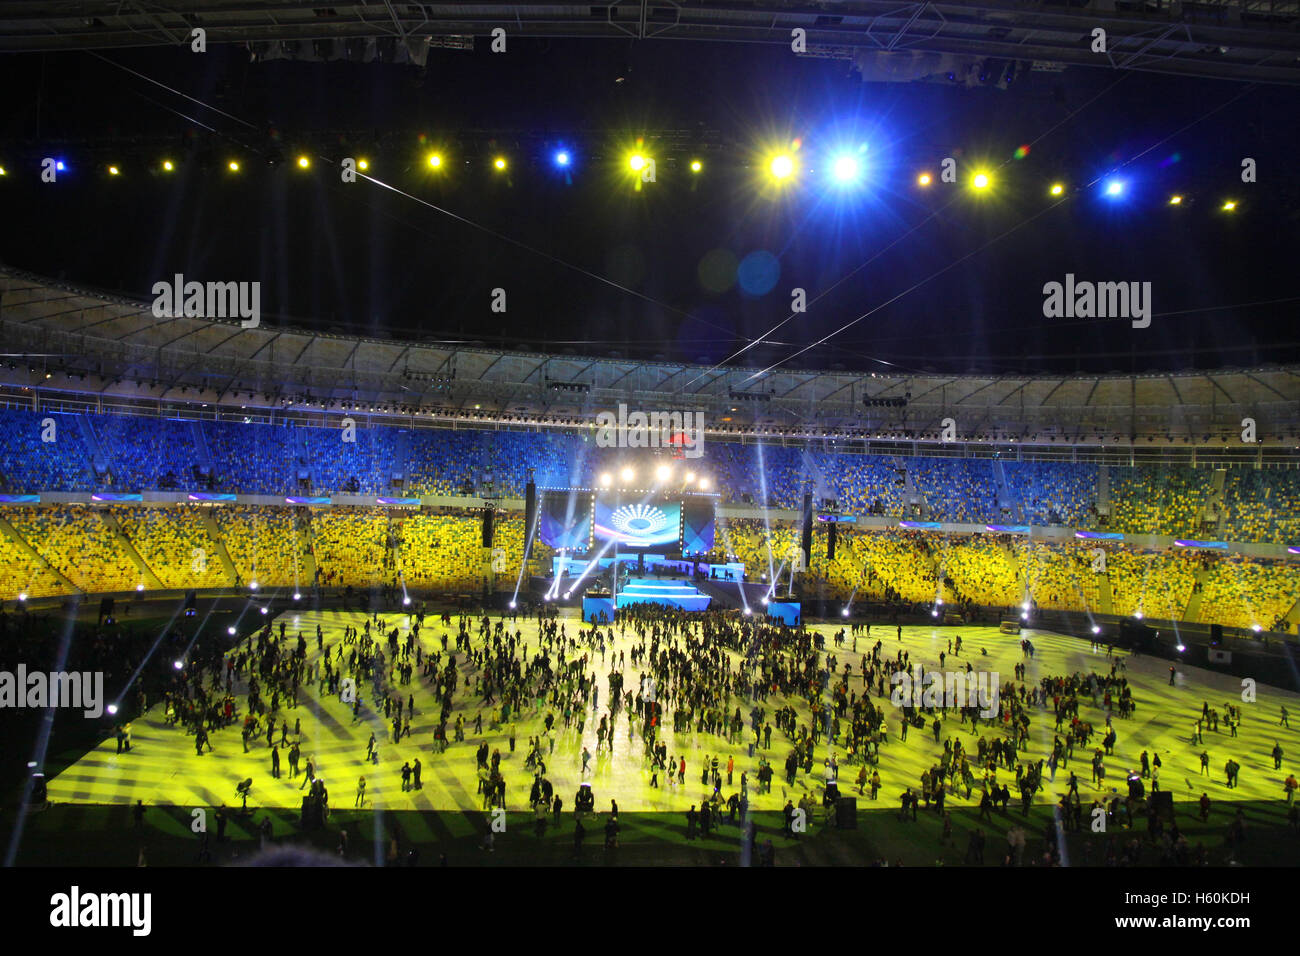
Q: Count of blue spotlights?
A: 4